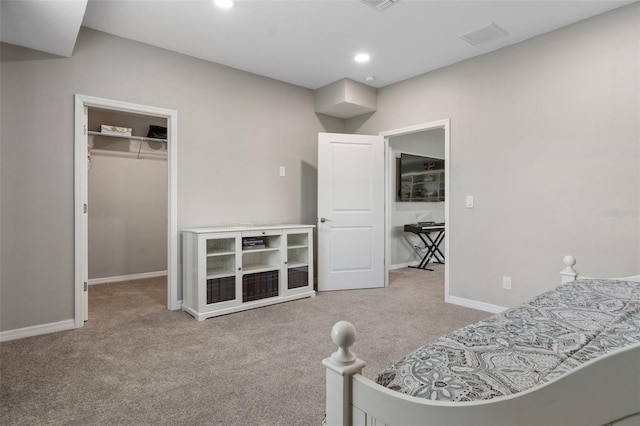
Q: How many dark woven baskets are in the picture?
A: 3